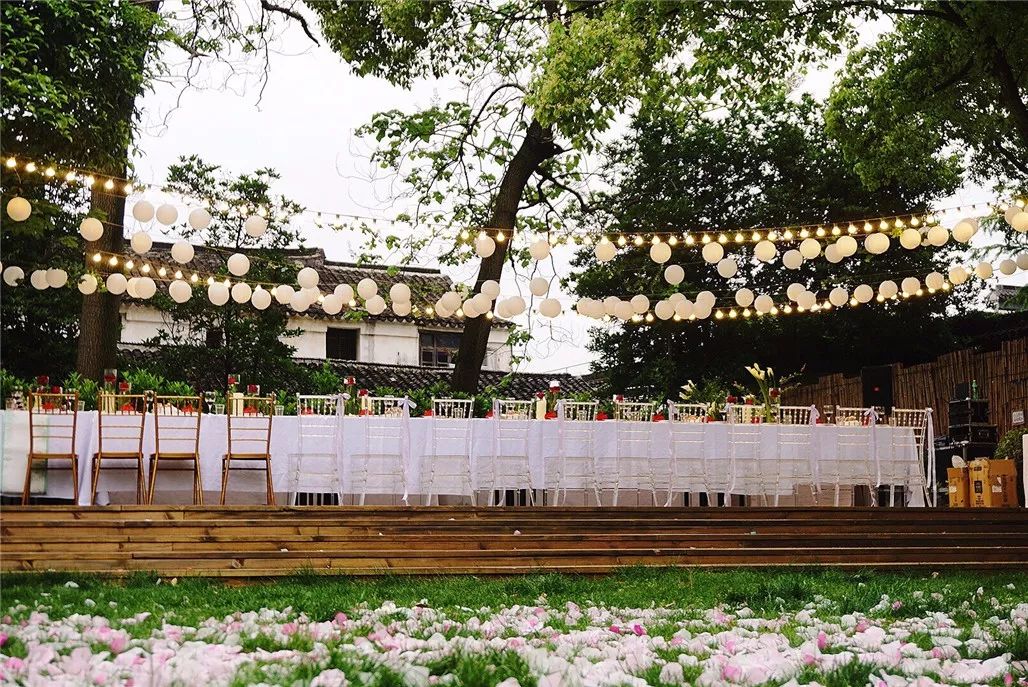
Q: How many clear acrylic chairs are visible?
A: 11